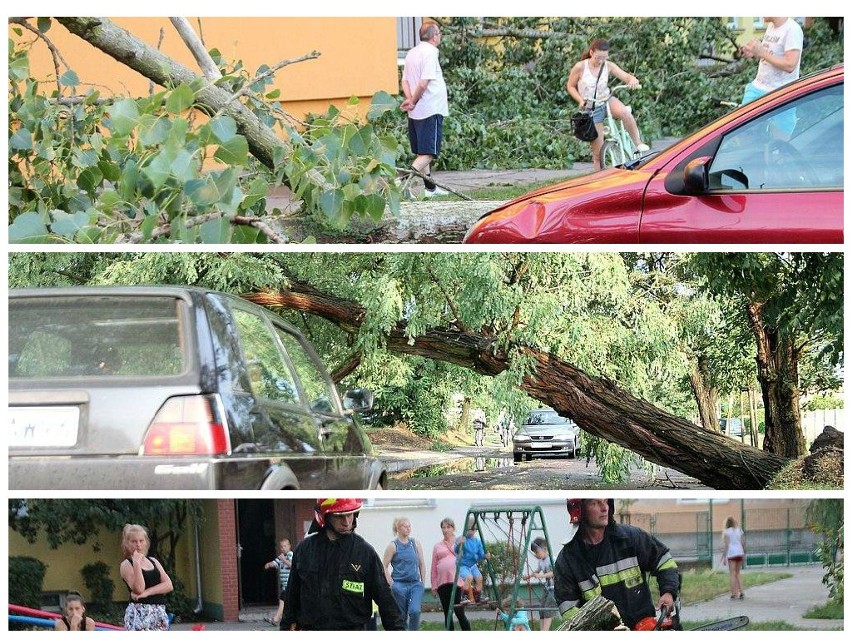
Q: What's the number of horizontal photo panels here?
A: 3